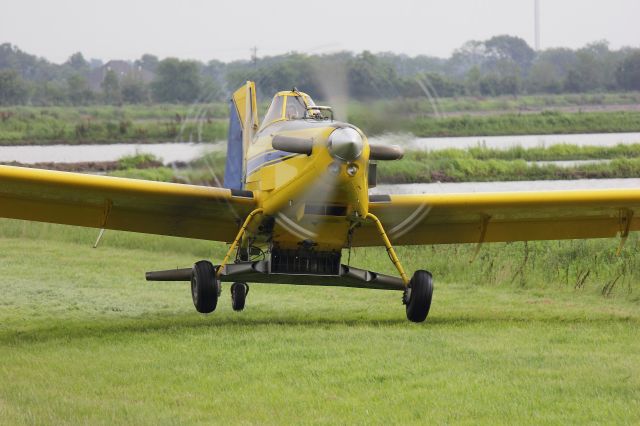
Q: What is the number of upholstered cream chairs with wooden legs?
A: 0